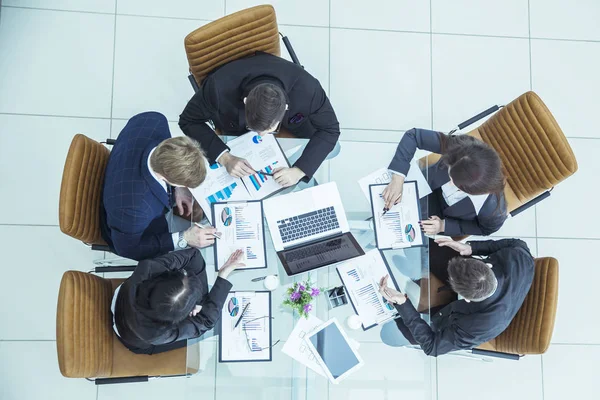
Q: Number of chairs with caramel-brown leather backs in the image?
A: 5